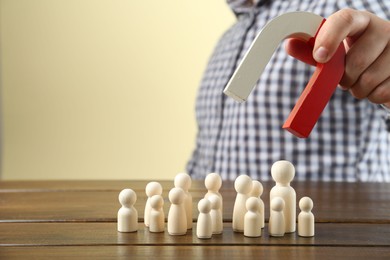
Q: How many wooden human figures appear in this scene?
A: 14